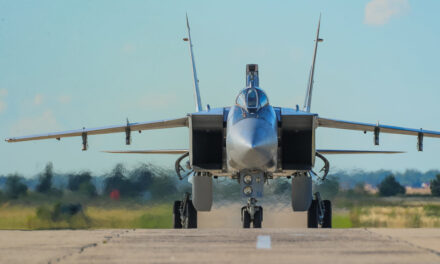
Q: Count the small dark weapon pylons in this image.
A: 4